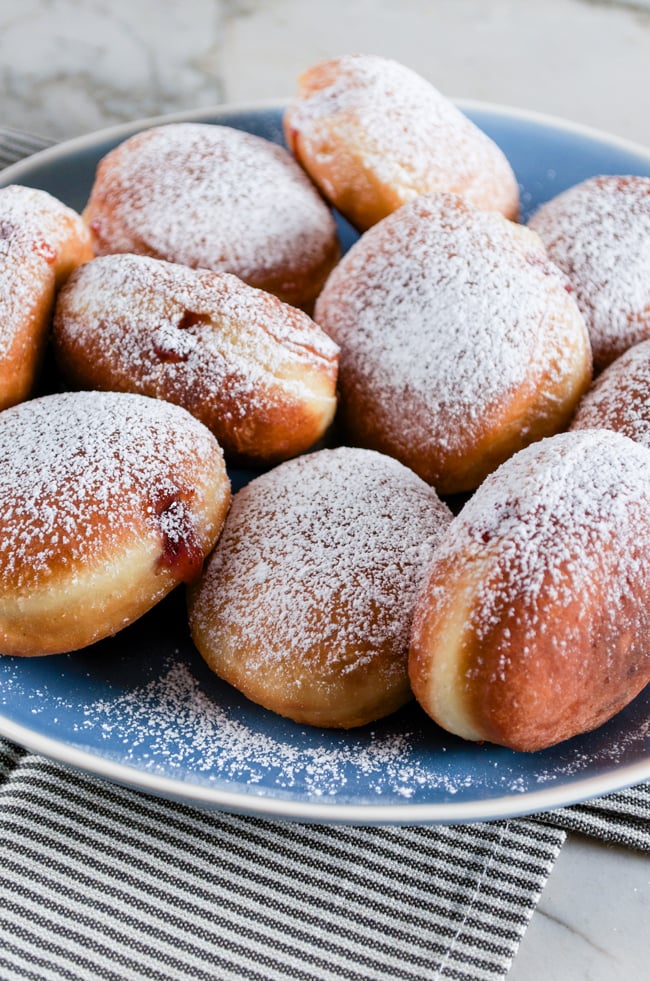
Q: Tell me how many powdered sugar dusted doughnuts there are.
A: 10